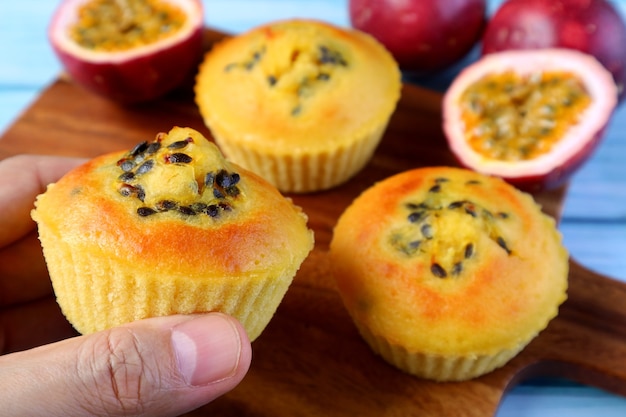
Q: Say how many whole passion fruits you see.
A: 2